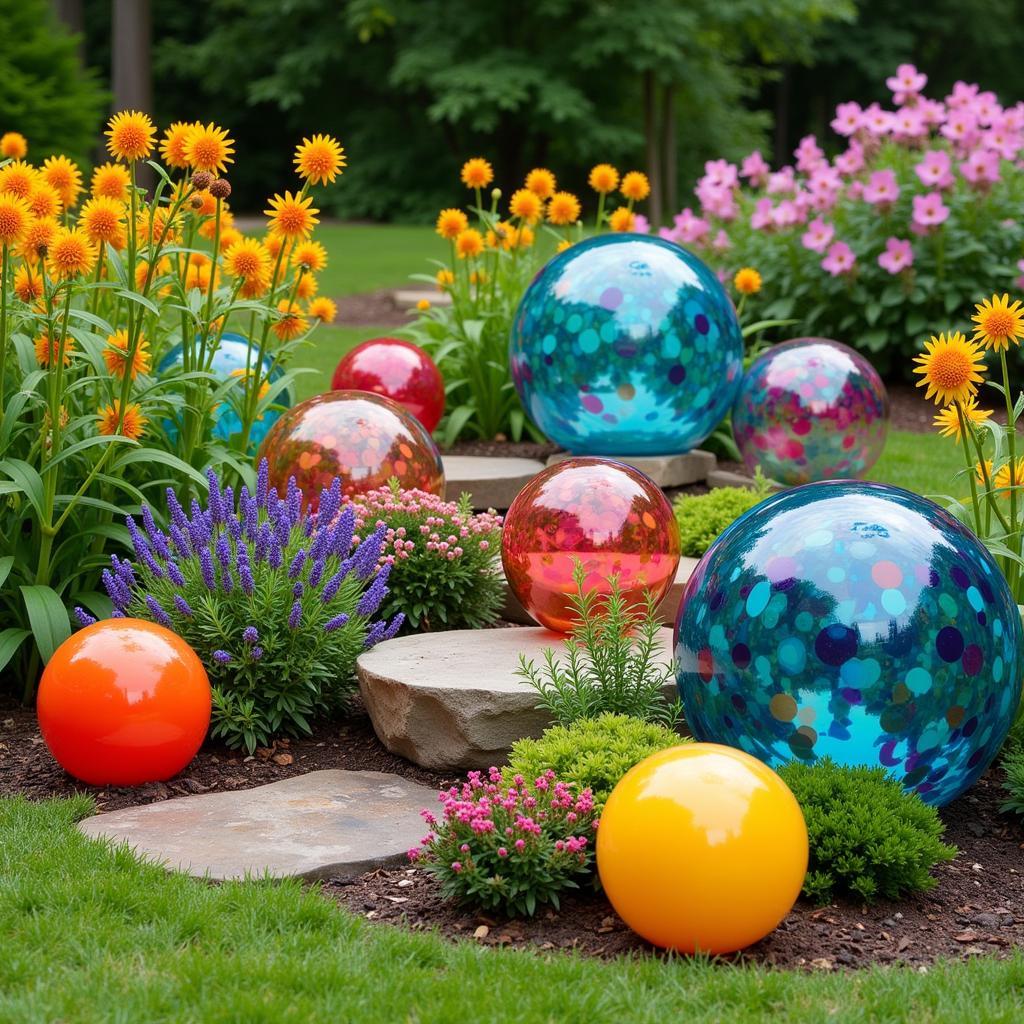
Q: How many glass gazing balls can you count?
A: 9